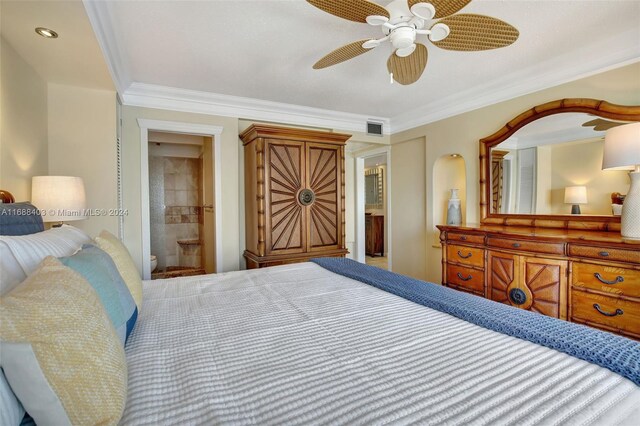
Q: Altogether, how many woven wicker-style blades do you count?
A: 5